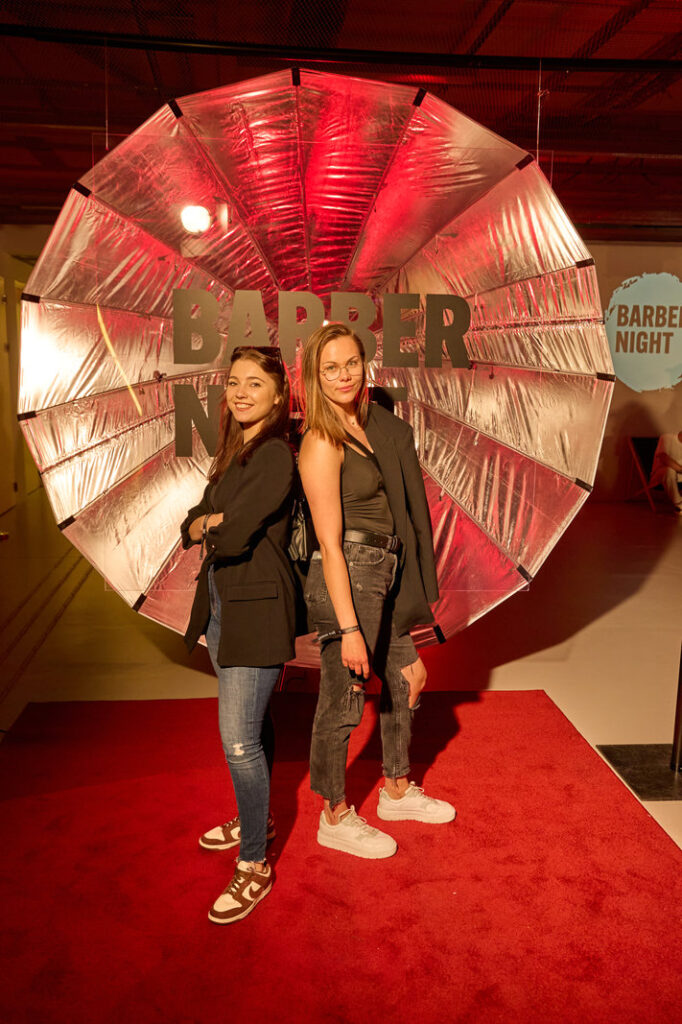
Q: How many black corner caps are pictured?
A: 14